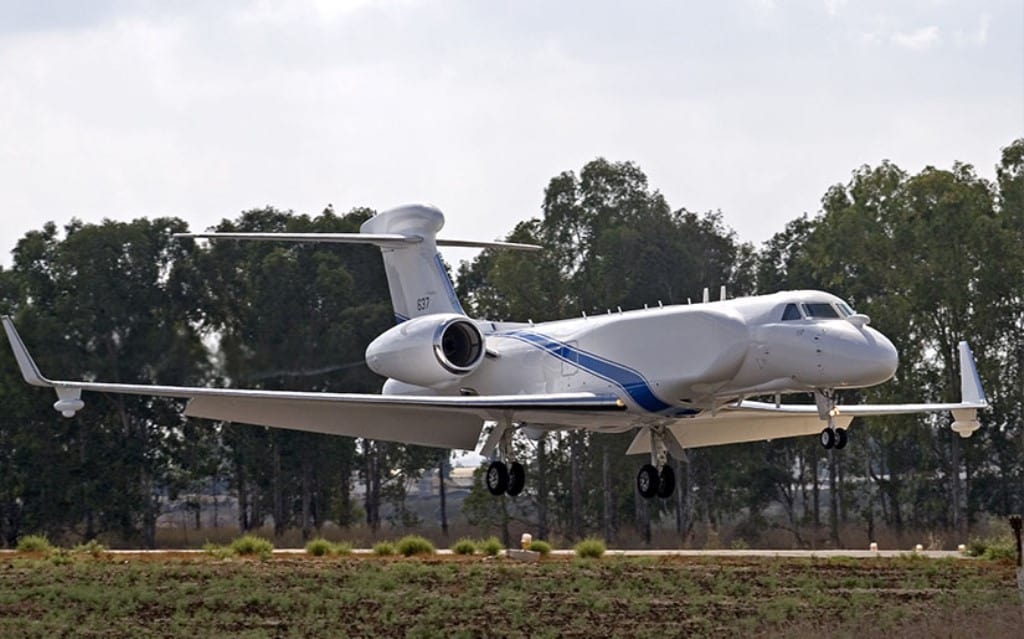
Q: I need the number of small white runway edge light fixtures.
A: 4